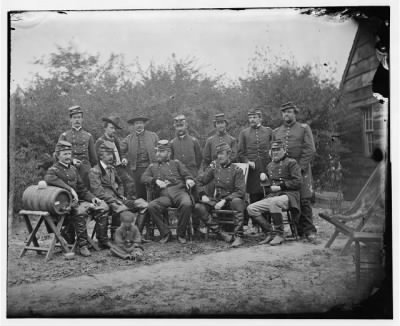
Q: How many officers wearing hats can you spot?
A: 12